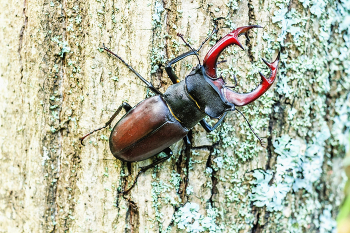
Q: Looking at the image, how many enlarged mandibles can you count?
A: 2